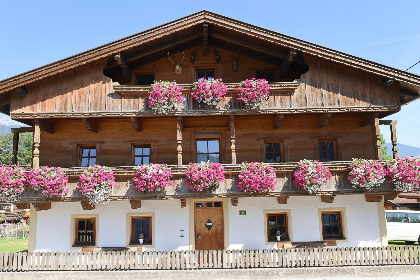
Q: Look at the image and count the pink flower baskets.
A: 12